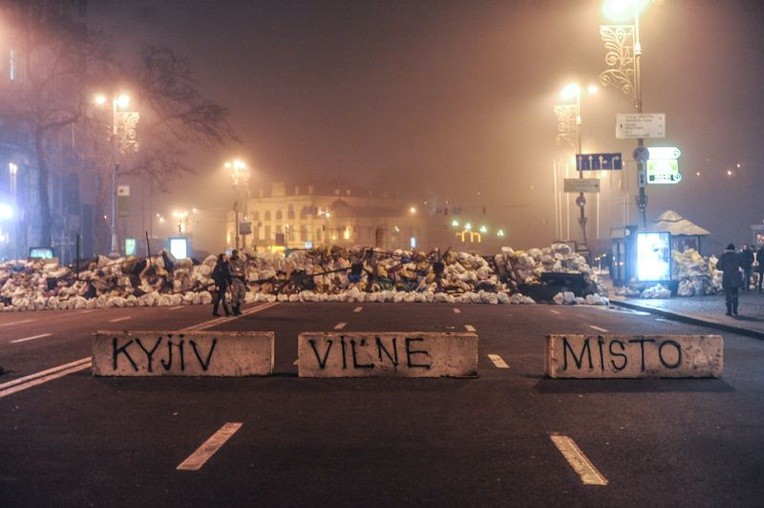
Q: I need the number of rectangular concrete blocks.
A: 3